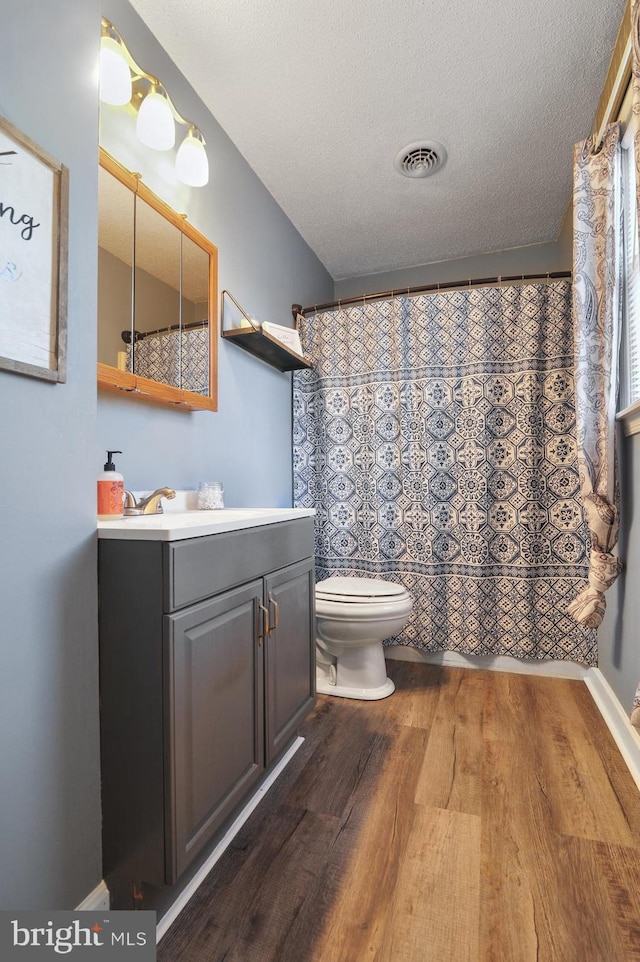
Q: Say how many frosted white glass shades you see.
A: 3